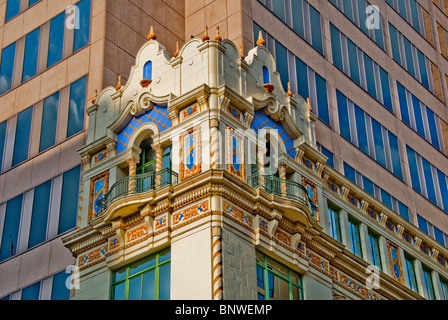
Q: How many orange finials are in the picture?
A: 10